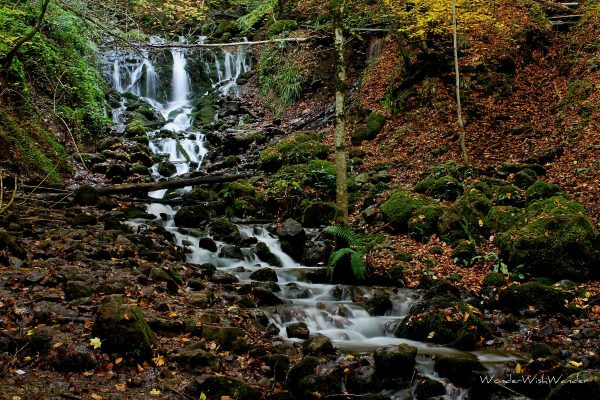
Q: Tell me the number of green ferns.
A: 1